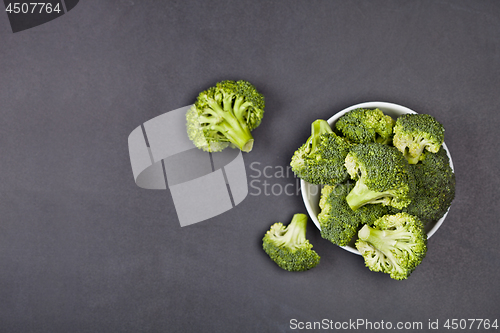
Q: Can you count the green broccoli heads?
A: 9